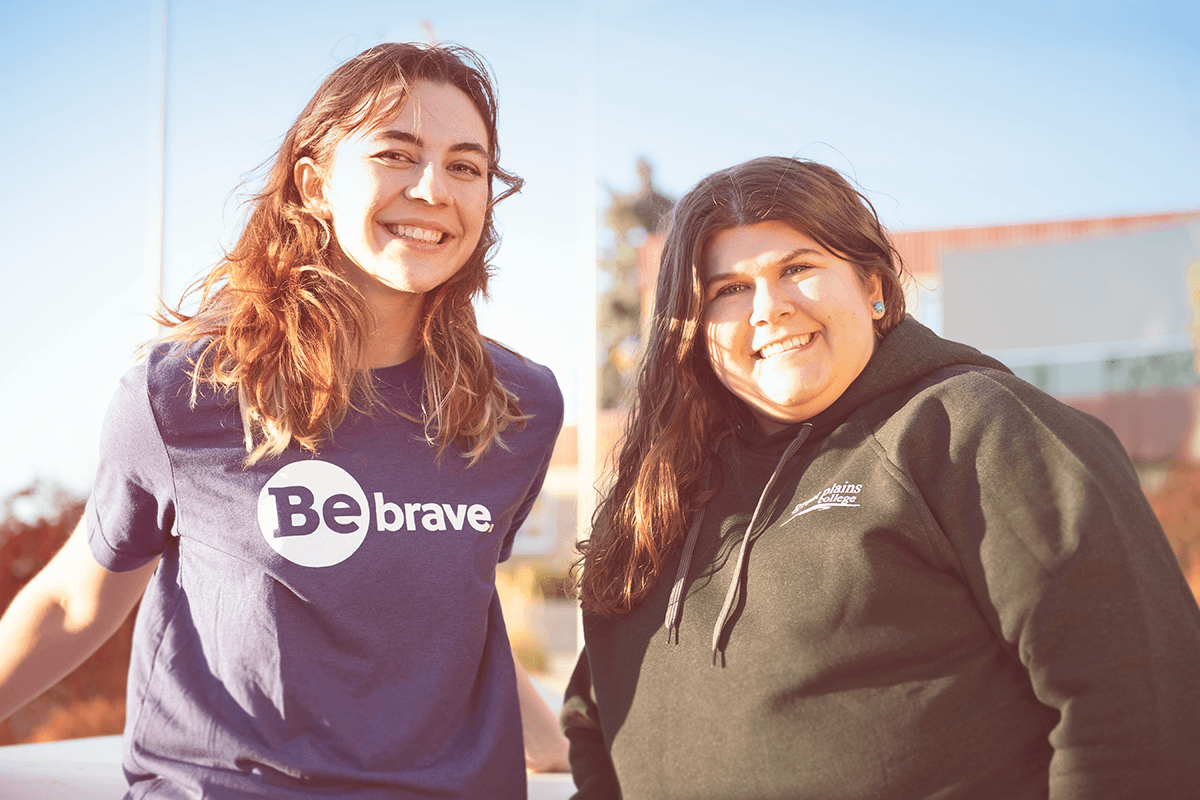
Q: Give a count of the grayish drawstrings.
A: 2